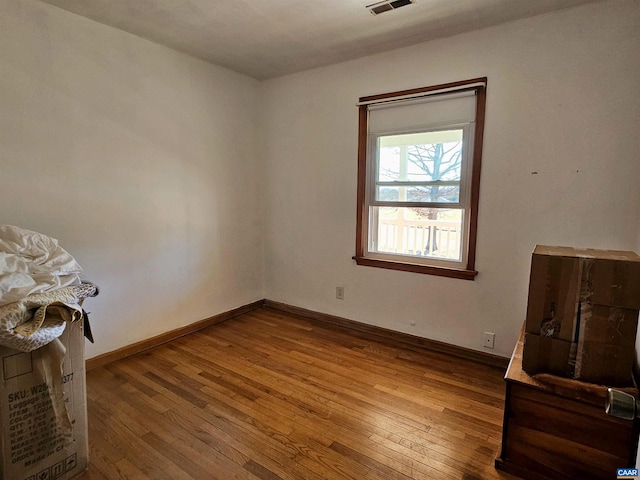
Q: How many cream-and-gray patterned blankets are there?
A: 1